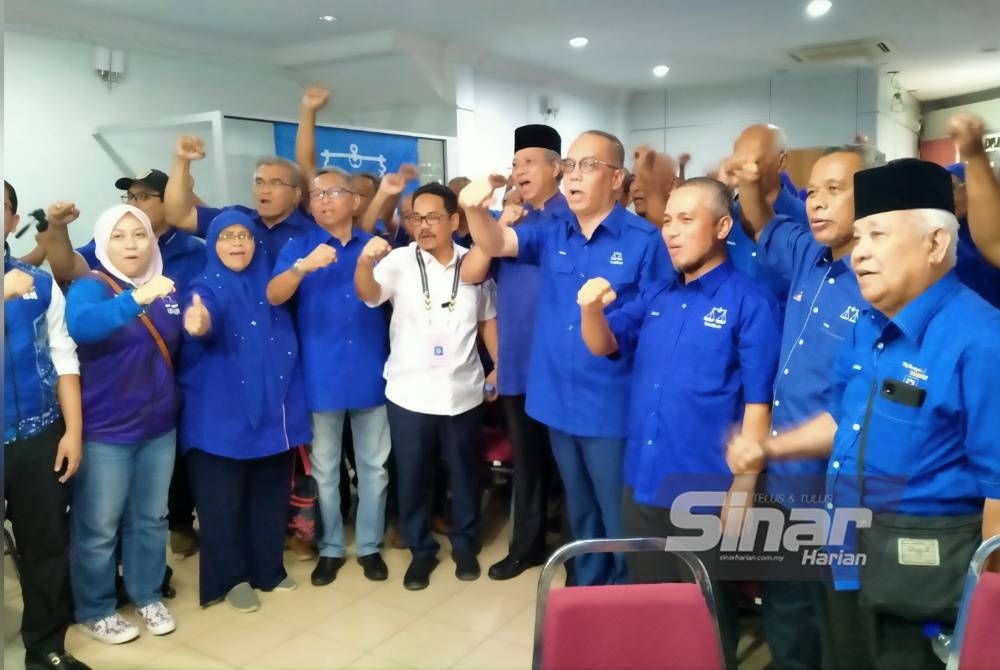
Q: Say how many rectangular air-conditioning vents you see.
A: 1